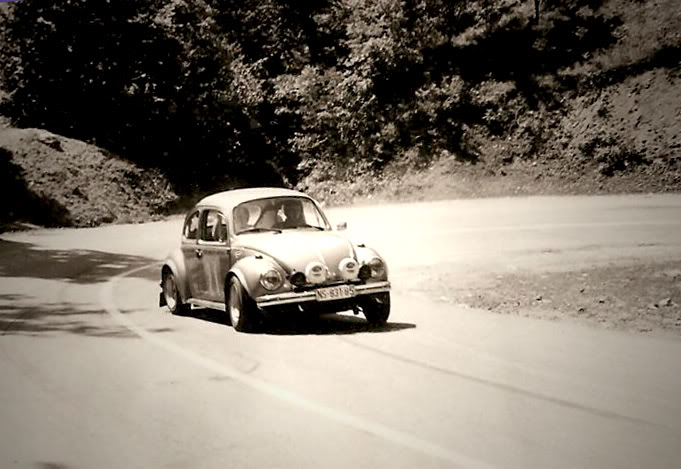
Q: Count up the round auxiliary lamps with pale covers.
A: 2